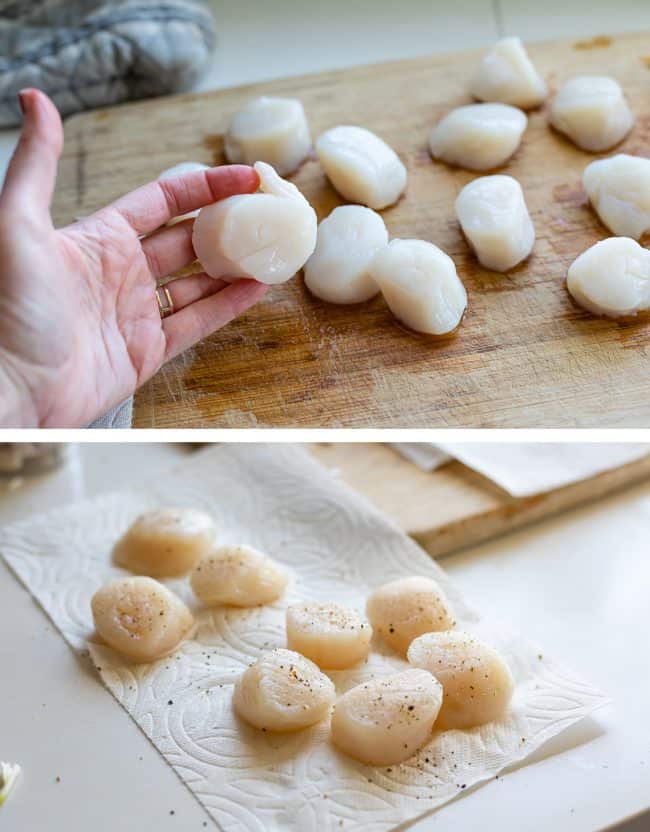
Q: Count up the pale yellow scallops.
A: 8